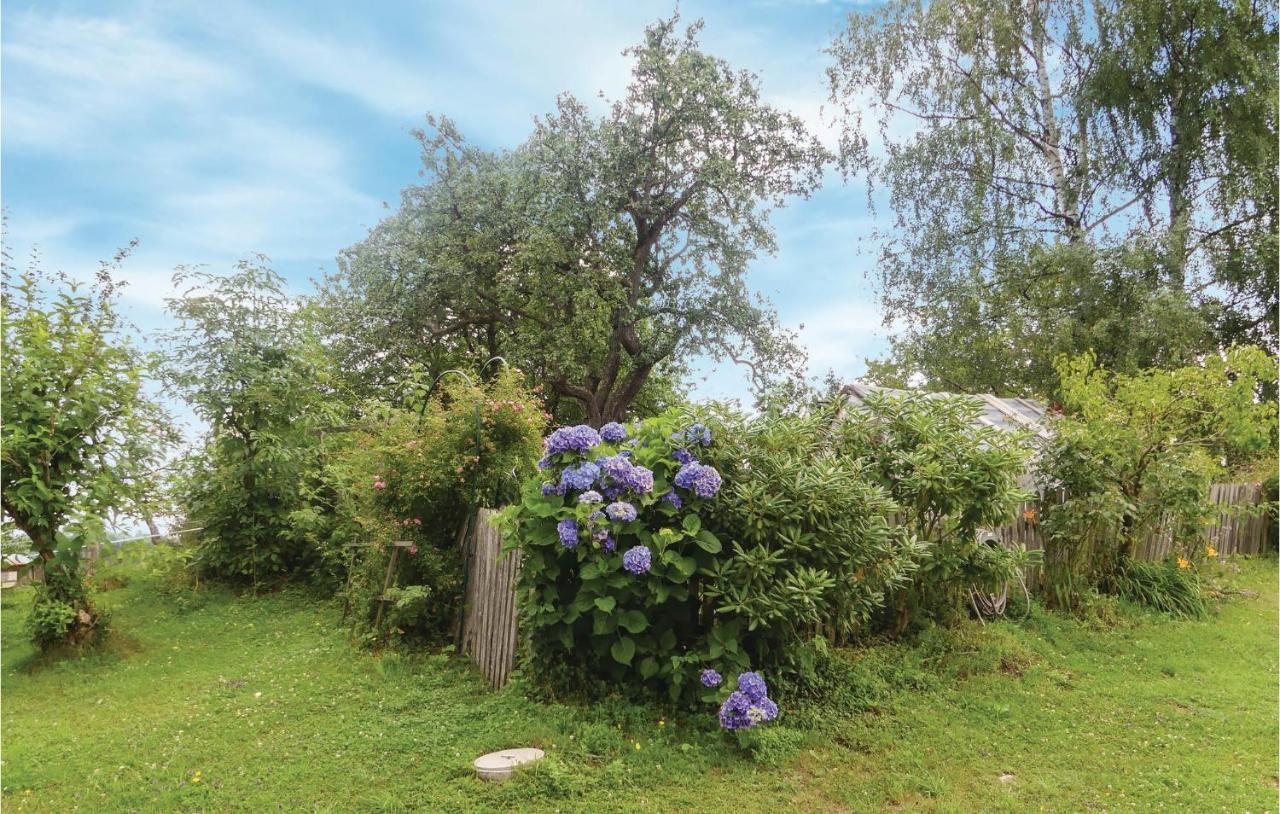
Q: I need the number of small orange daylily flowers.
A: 3